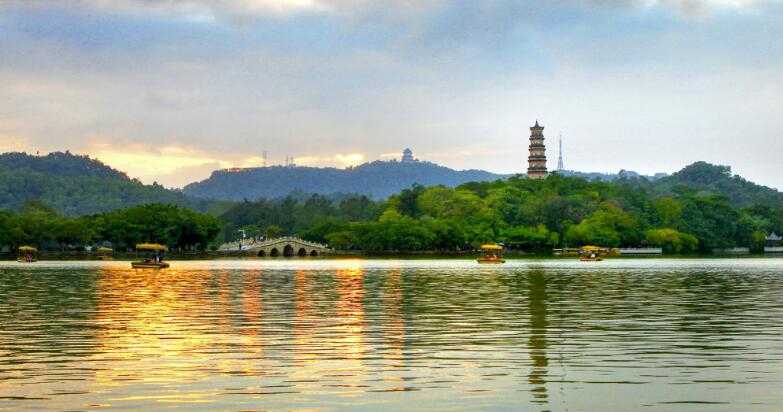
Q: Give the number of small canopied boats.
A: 5